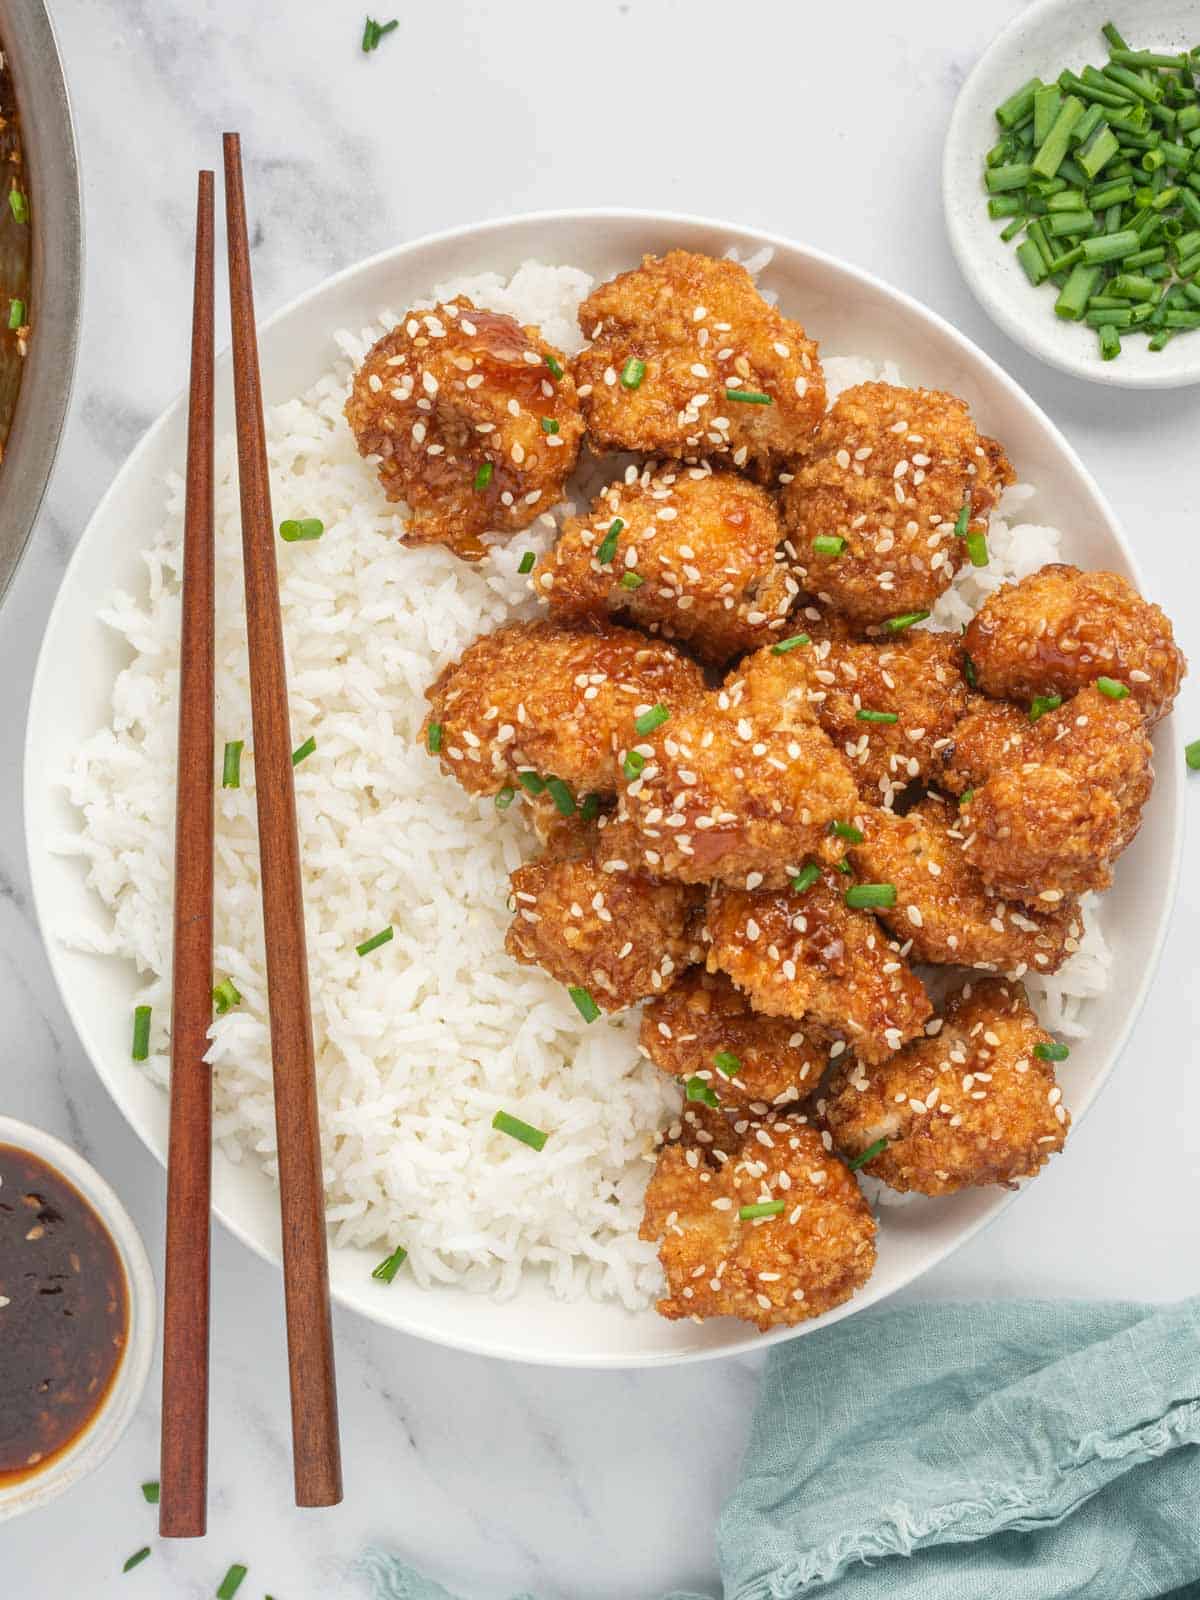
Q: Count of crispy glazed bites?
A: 15